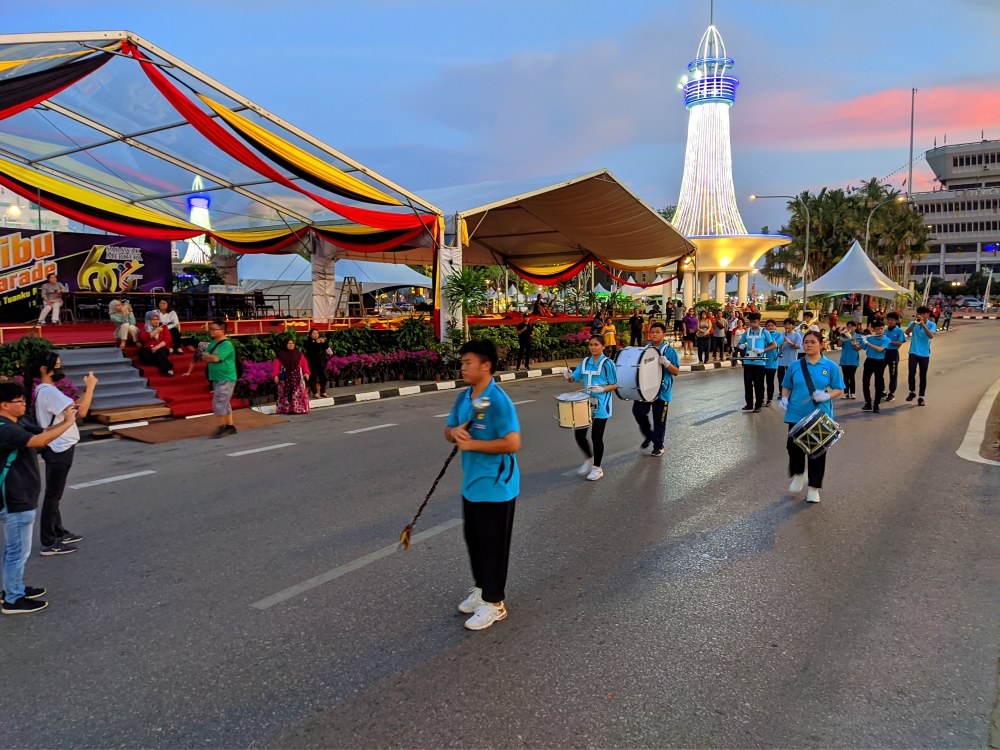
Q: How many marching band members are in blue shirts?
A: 12